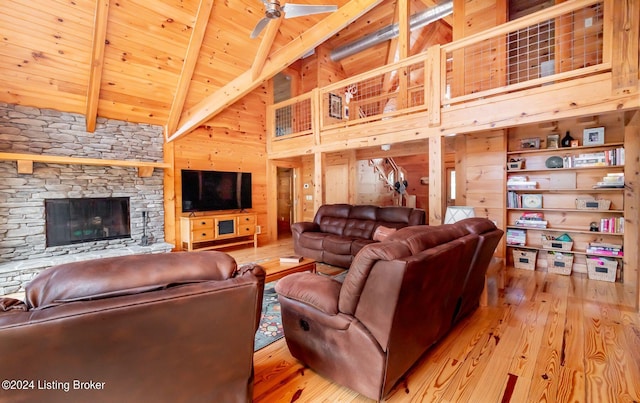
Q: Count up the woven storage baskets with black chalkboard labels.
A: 6